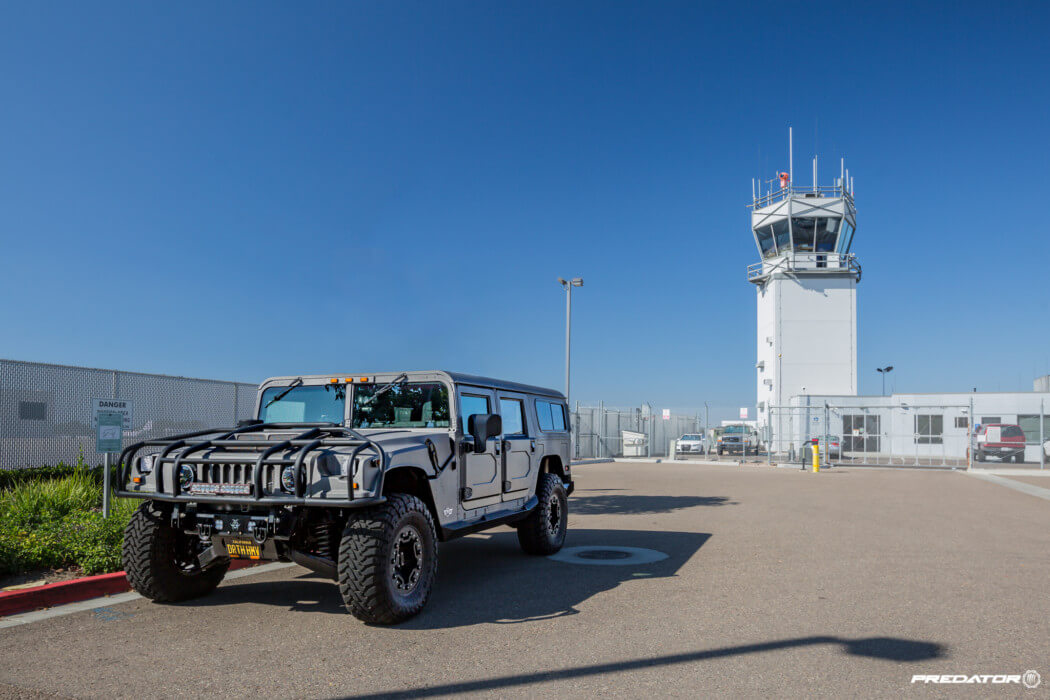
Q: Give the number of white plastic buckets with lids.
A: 0